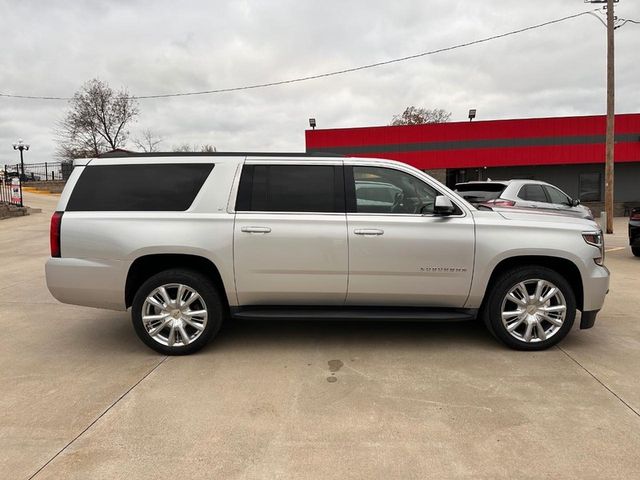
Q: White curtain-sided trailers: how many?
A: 0